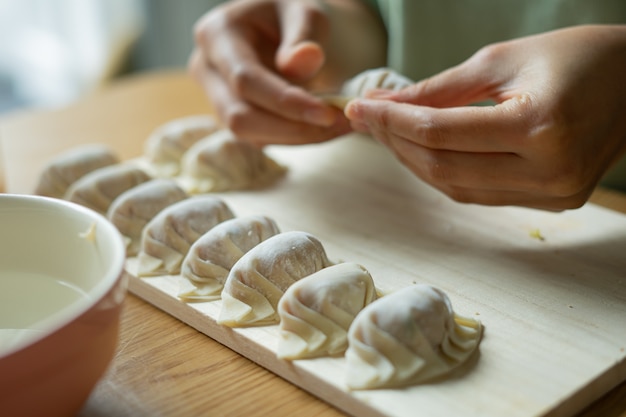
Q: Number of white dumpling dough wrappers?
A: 11